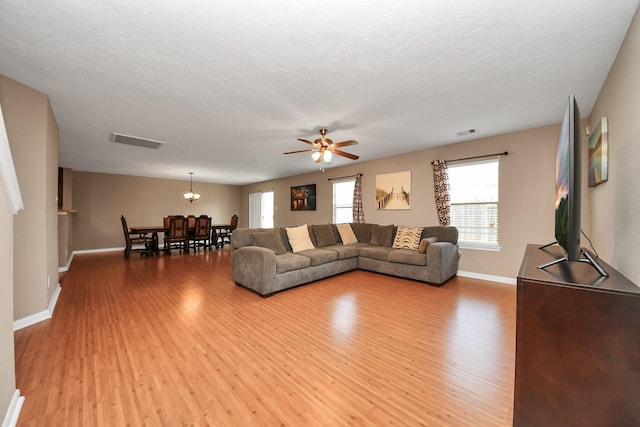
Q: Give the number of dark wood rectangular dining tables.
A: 1